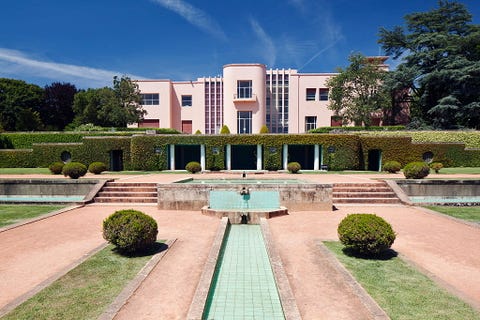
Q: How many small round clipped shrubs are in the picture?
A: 10